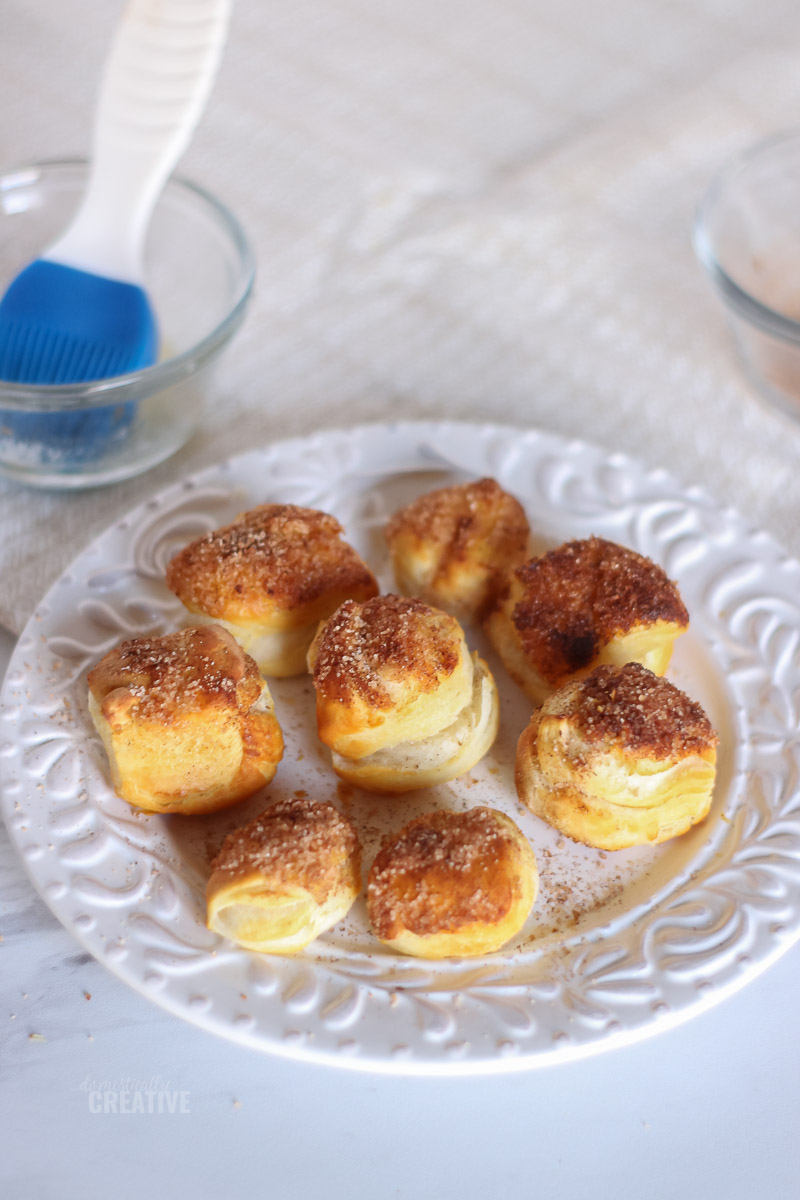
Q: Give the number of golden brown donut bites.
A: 8